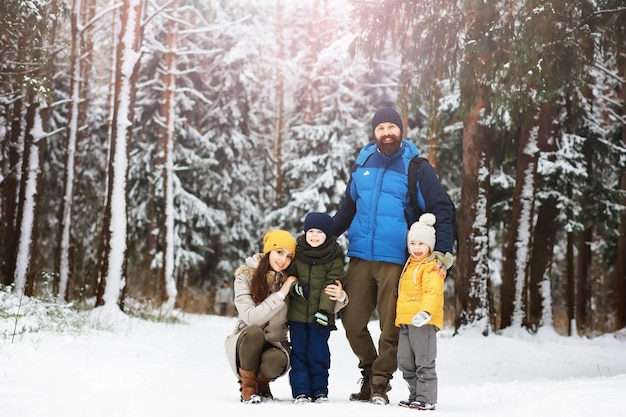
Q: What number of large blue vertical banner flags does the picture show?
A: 0